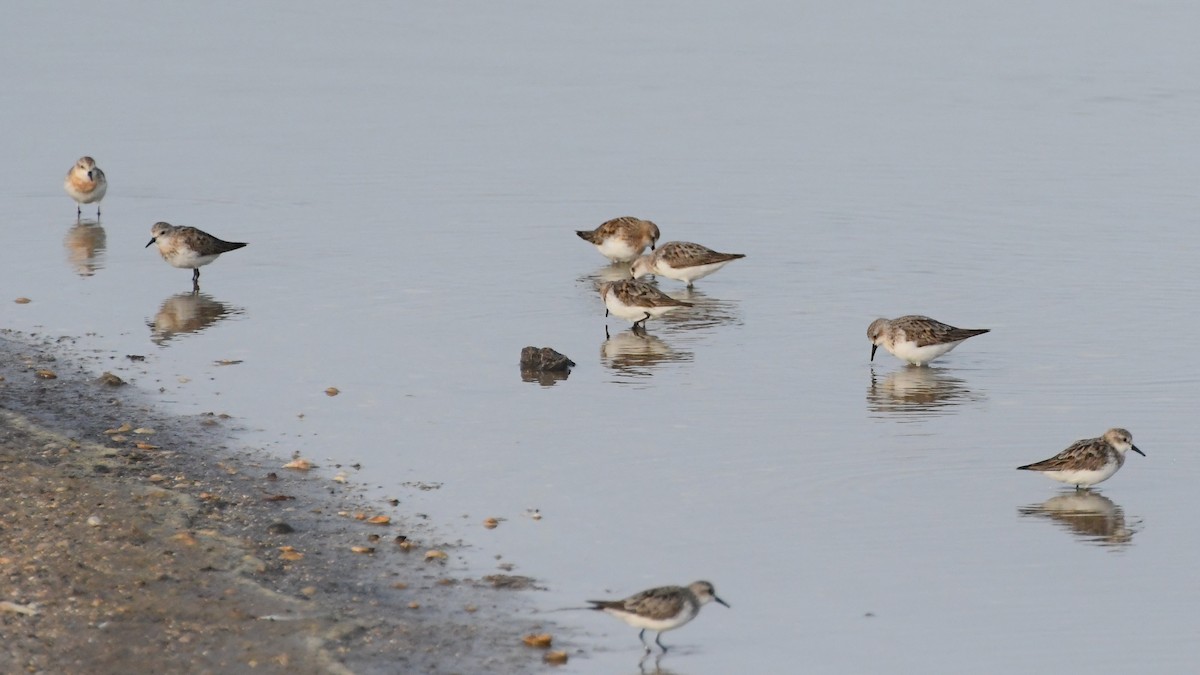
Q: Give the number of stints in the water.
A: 8